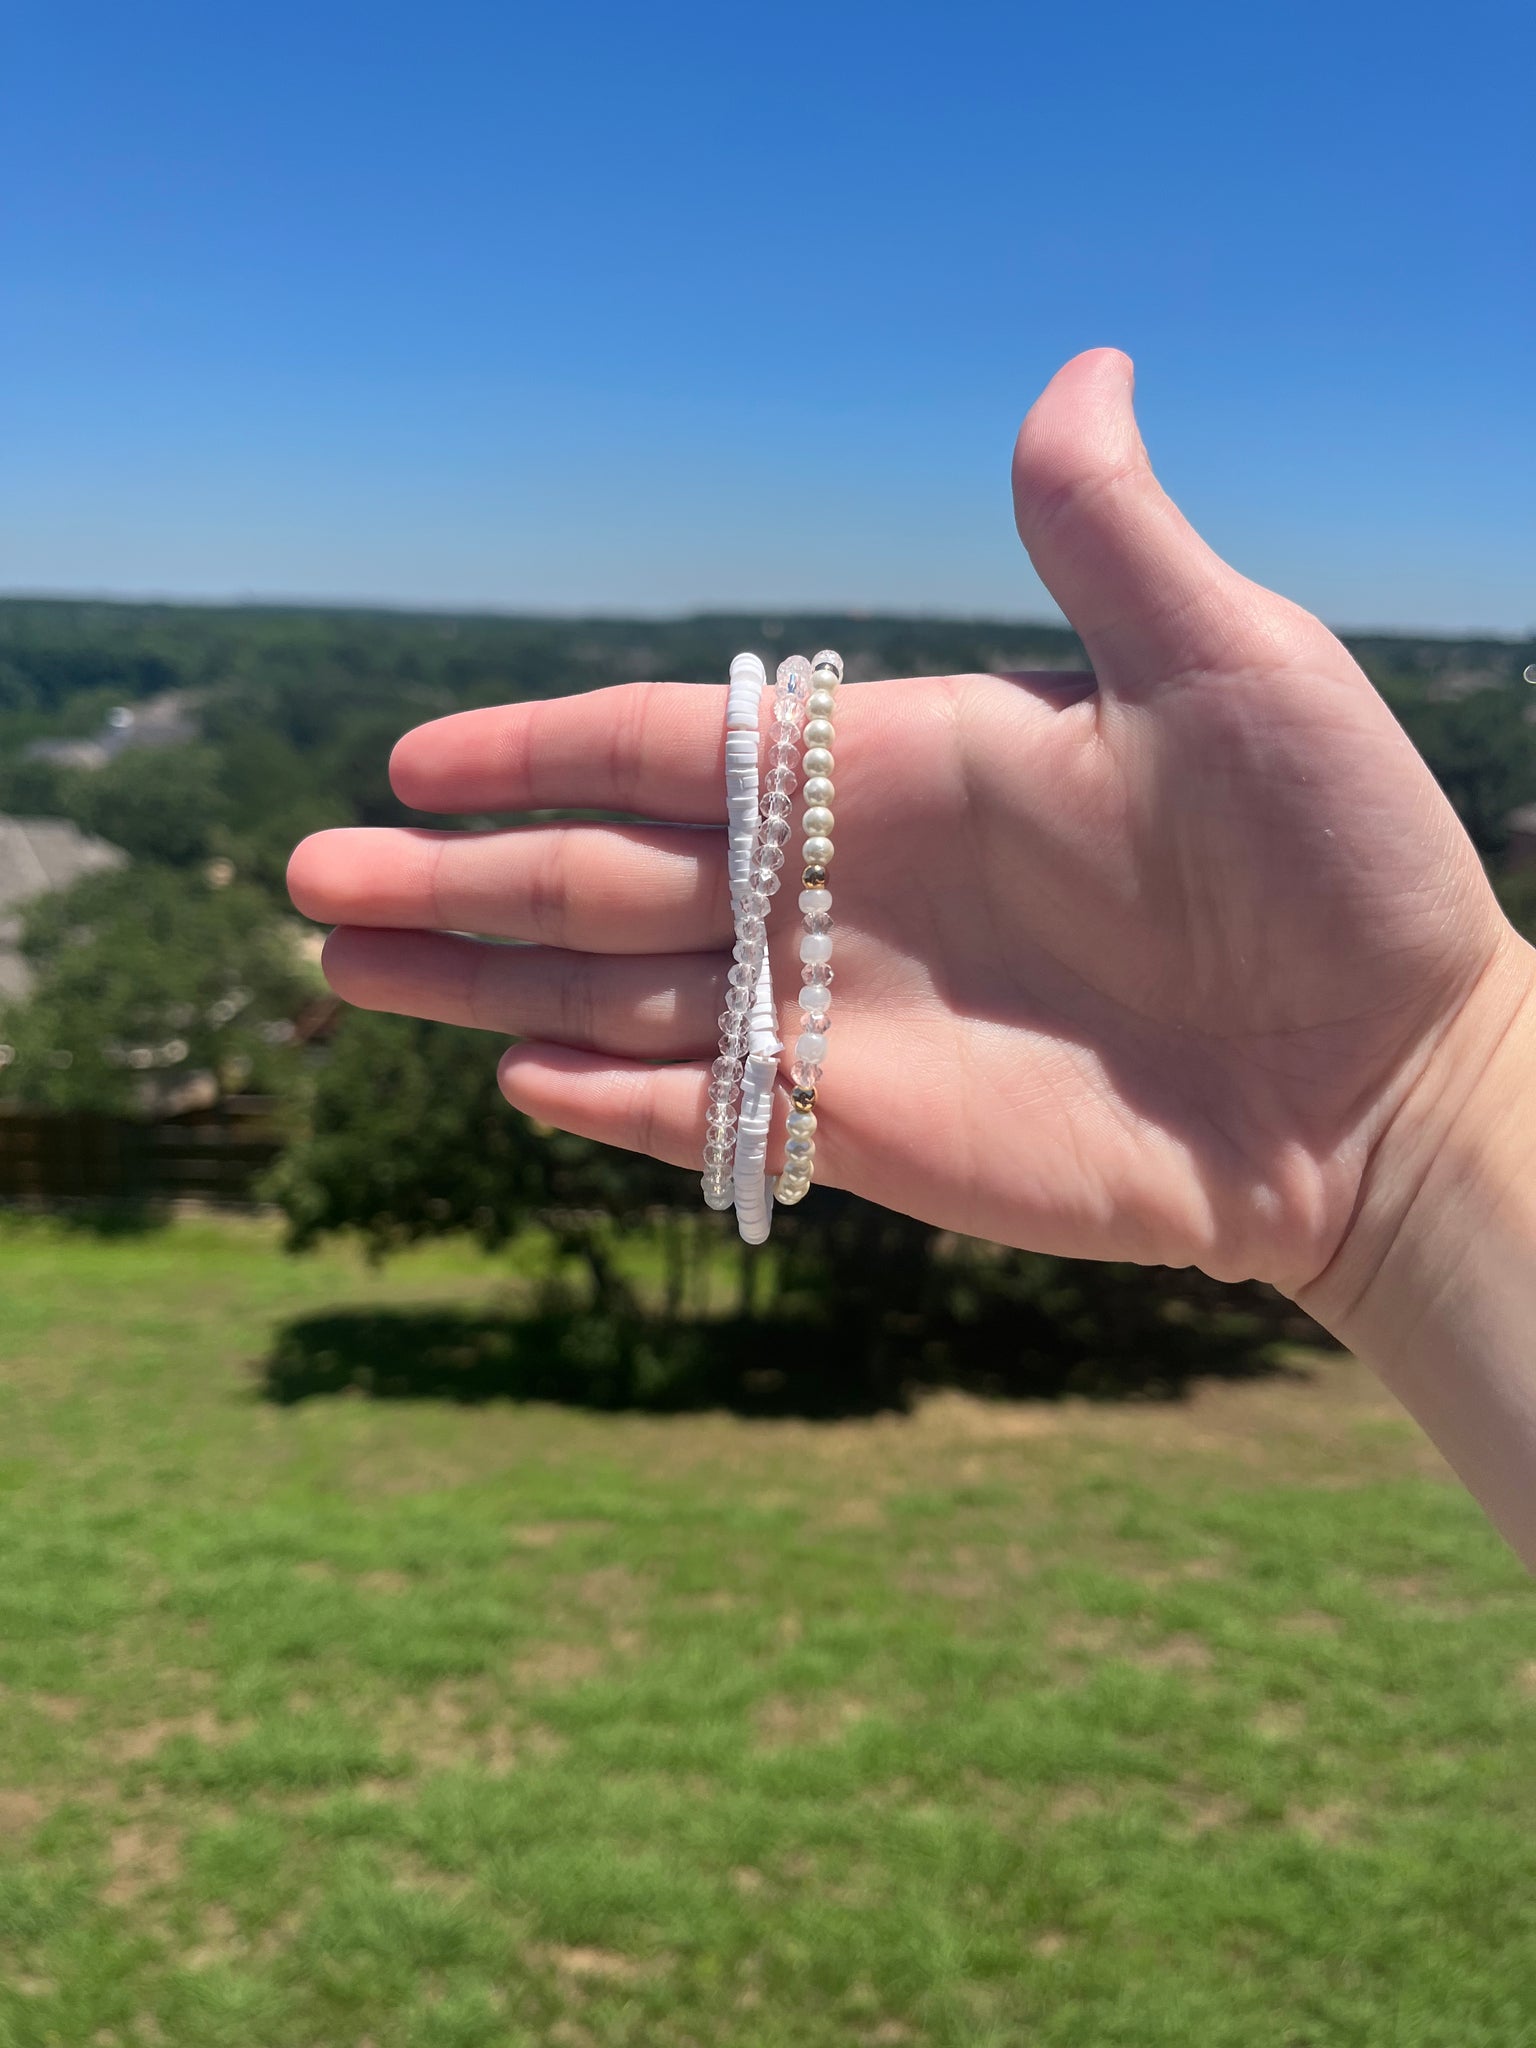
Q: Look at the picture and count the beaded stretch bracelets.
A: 3